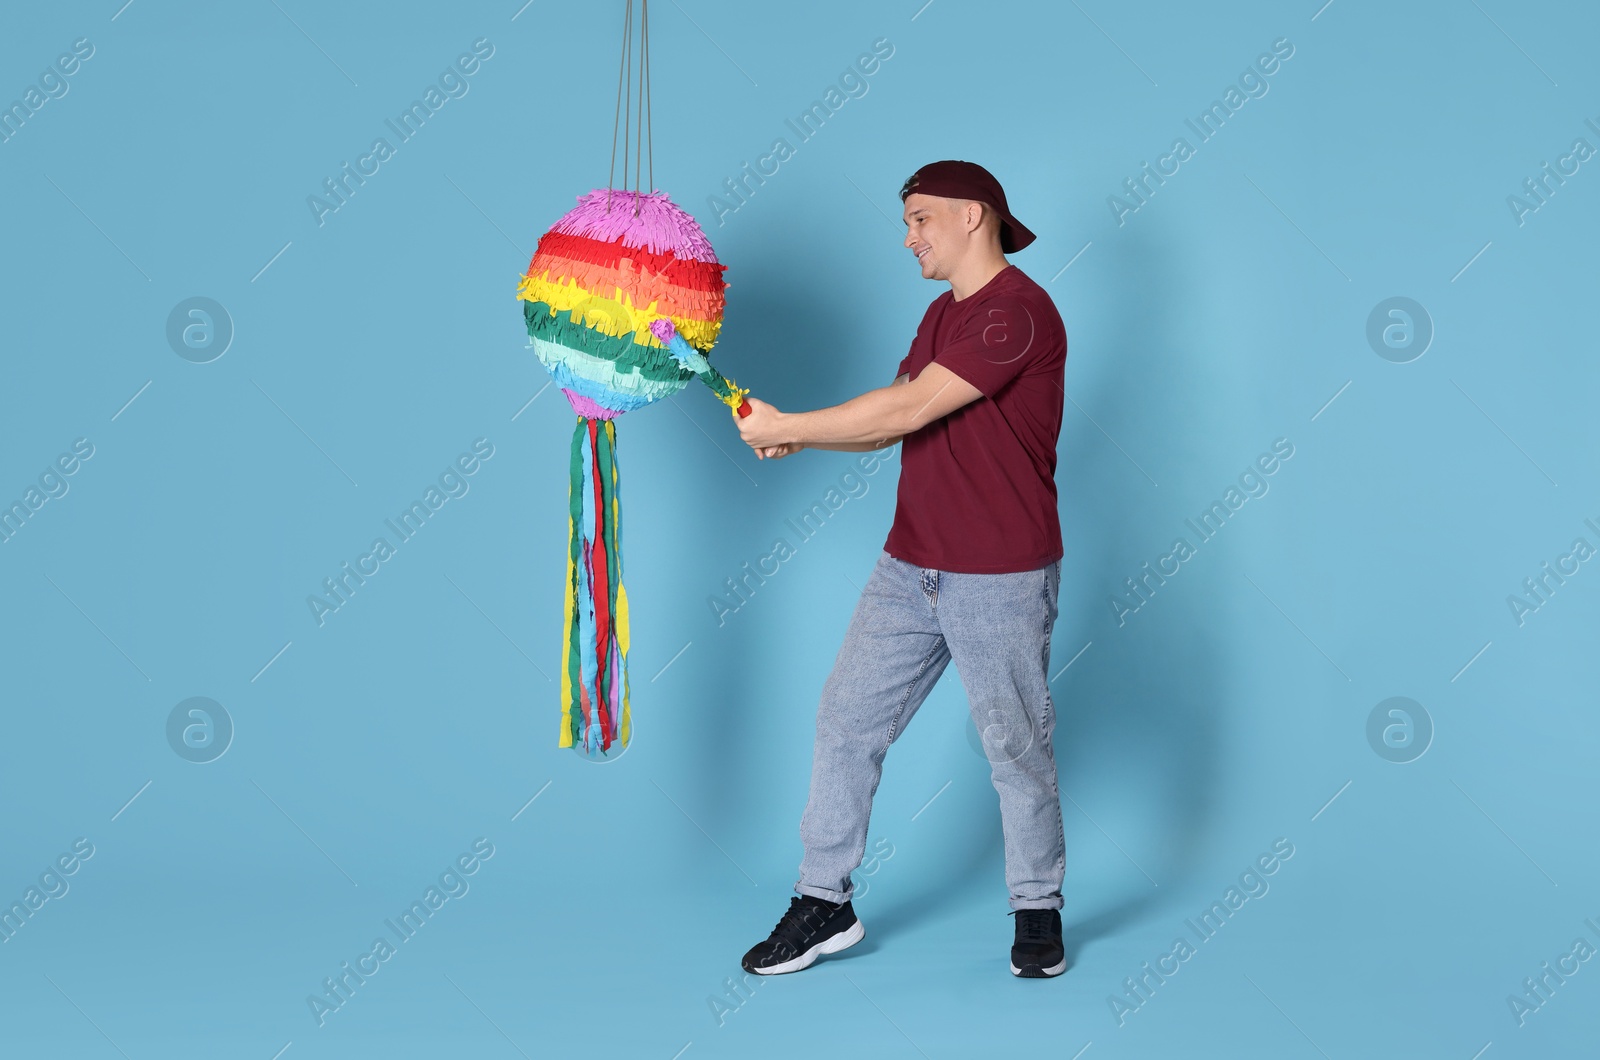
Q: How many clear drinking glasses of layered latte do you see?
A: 0